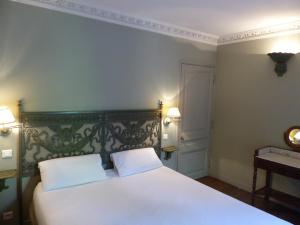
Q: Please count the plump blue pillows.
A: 0